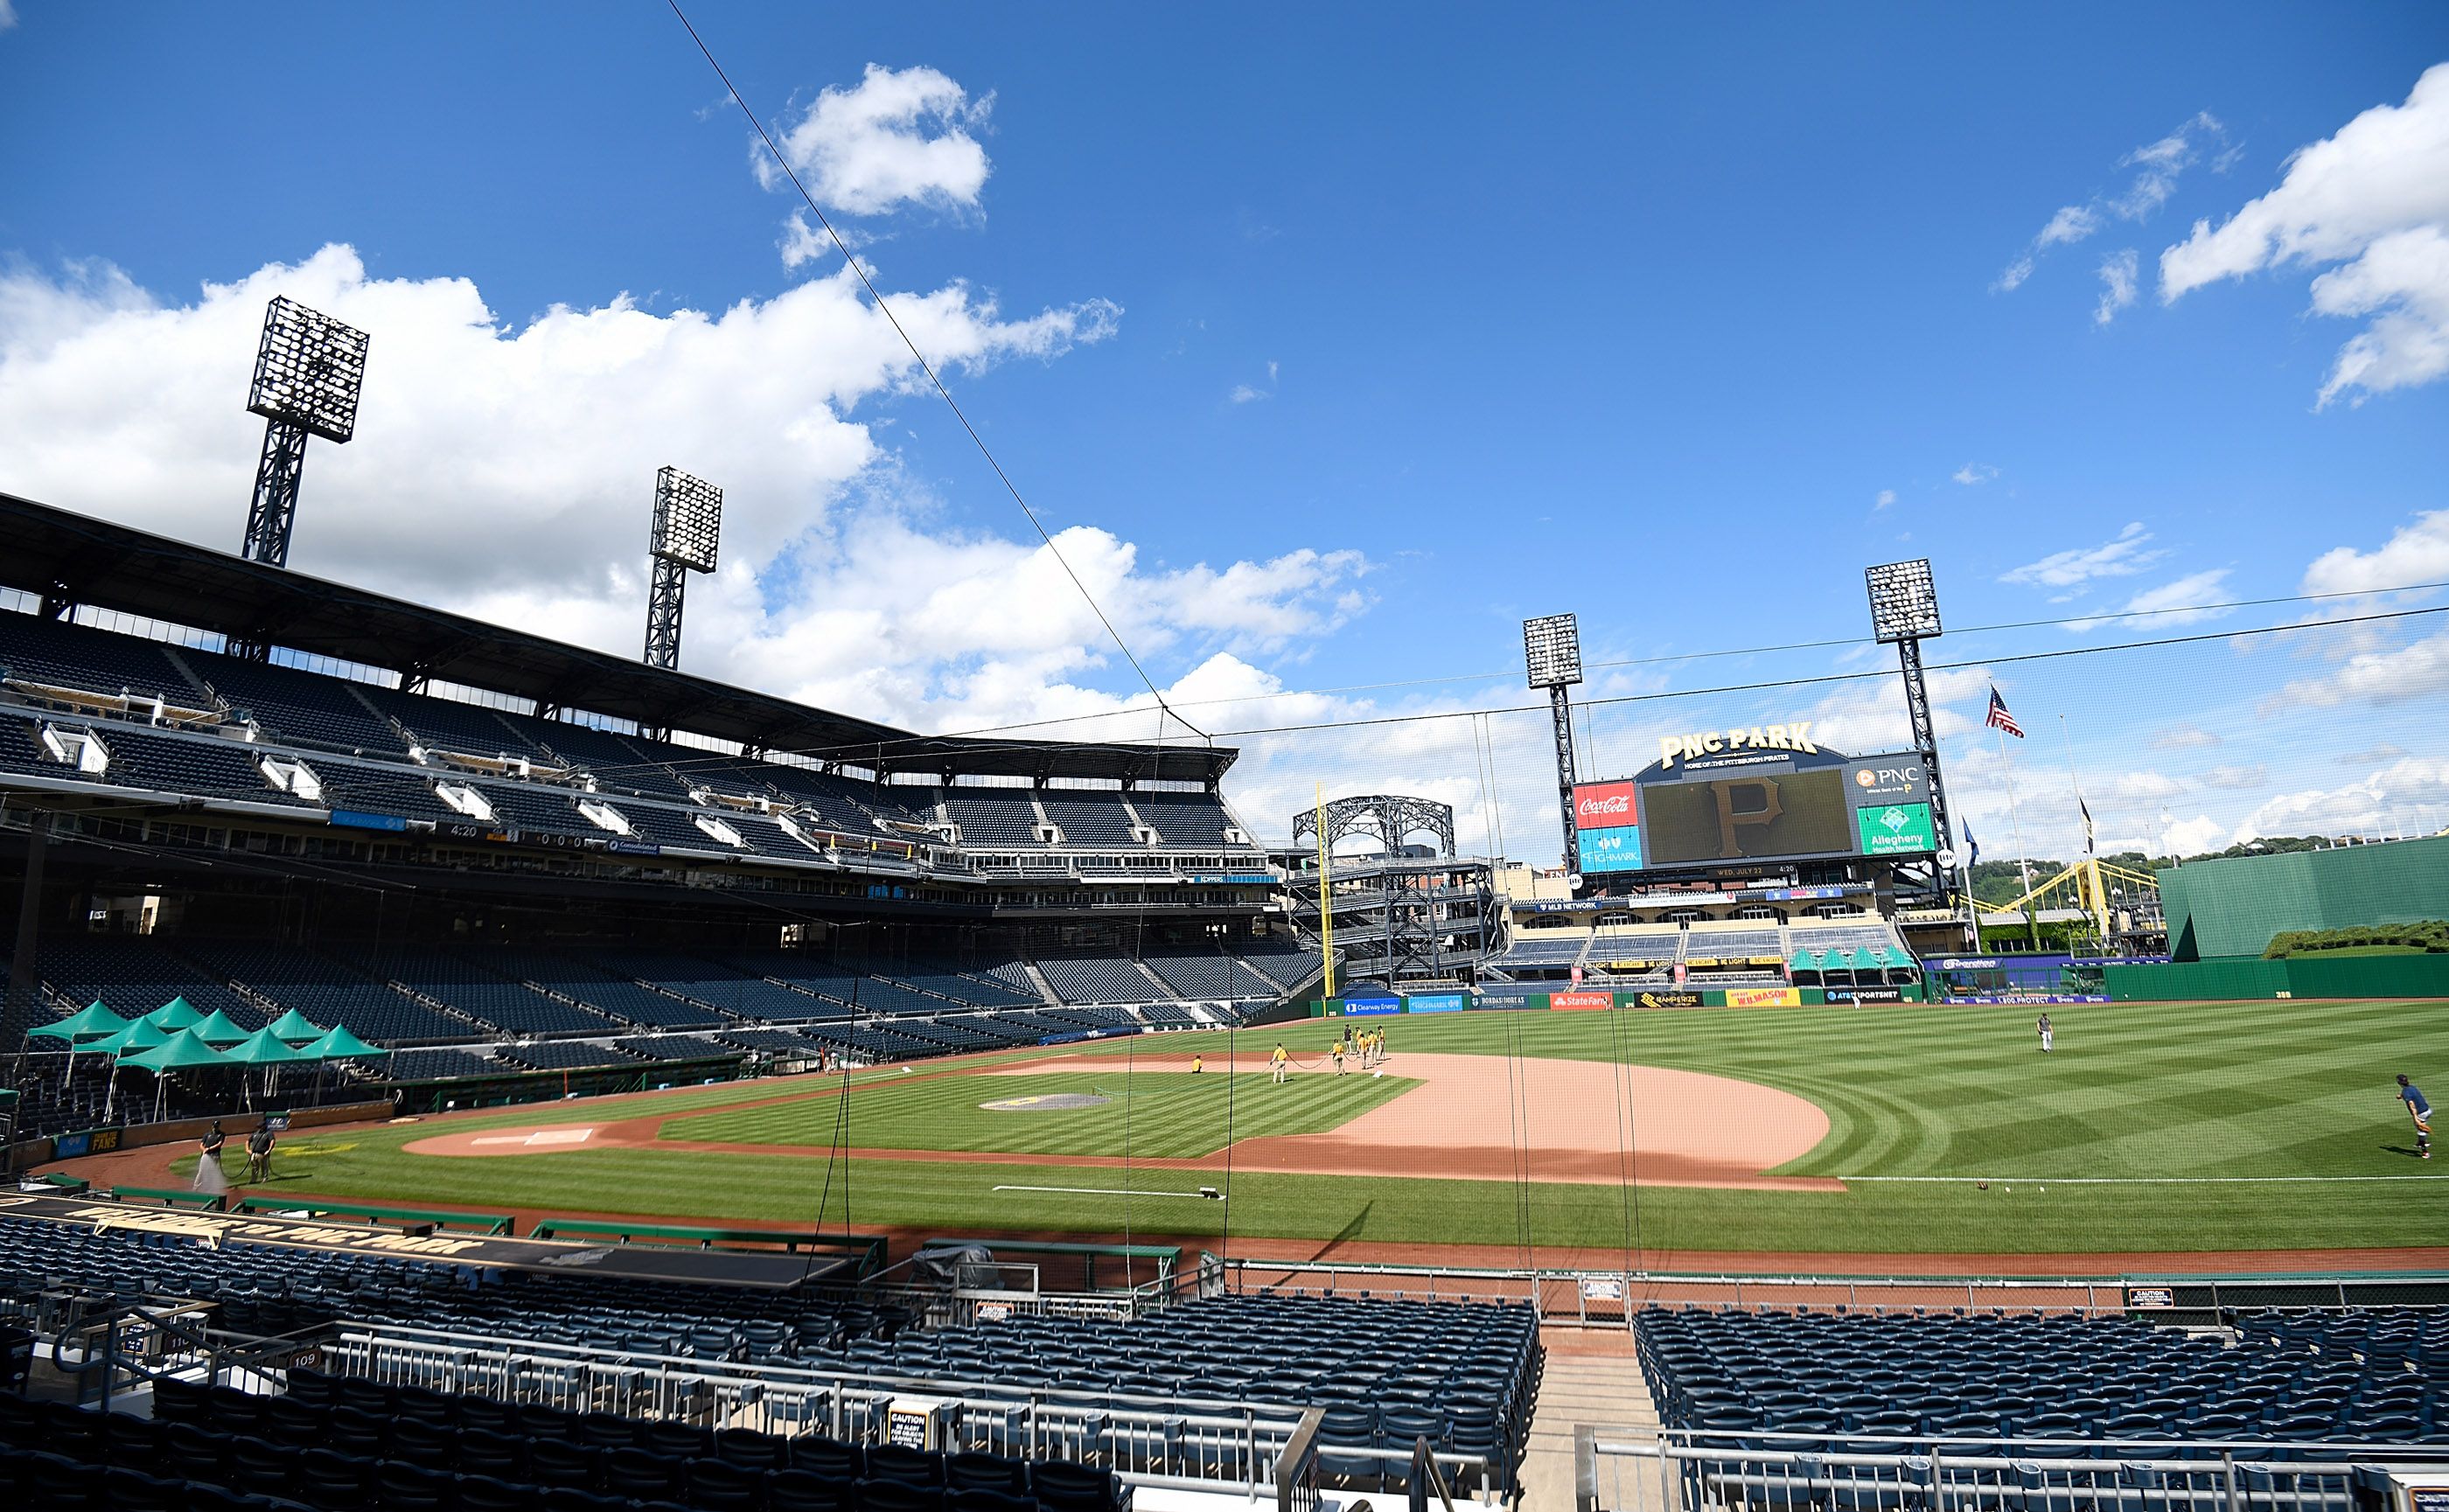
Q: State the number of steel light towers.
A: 4